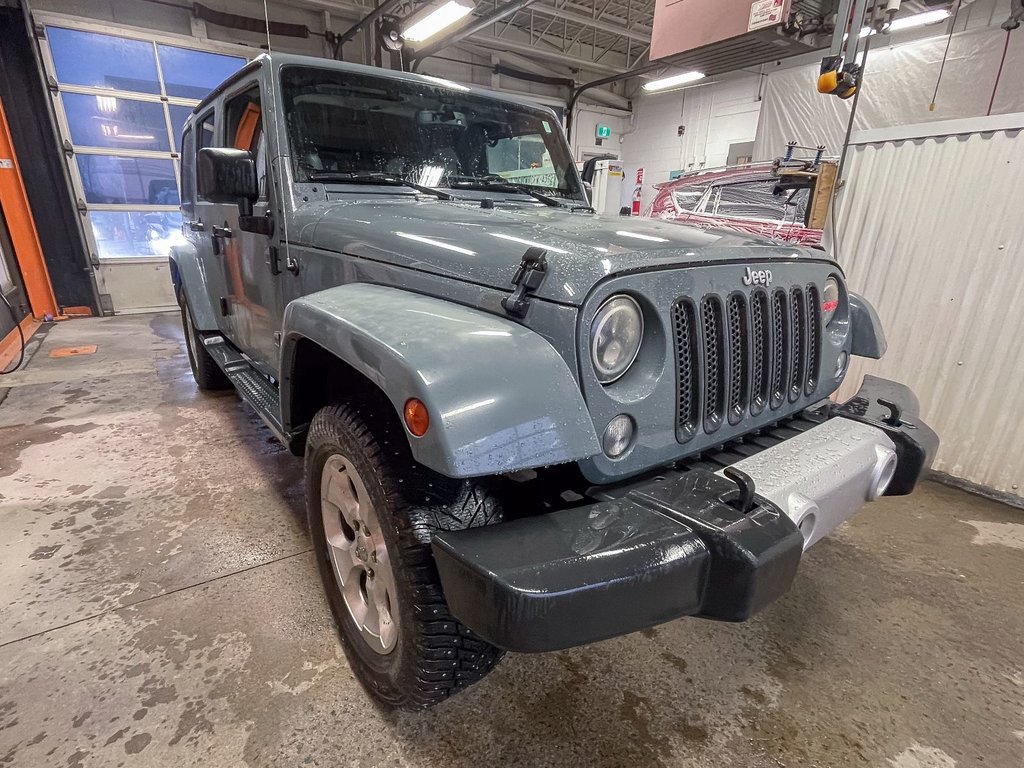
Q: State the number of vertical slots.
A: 7